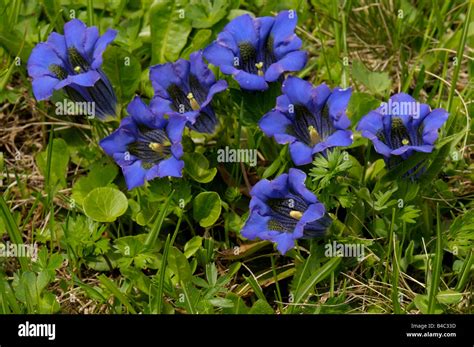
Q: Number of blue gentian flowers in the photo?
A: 7